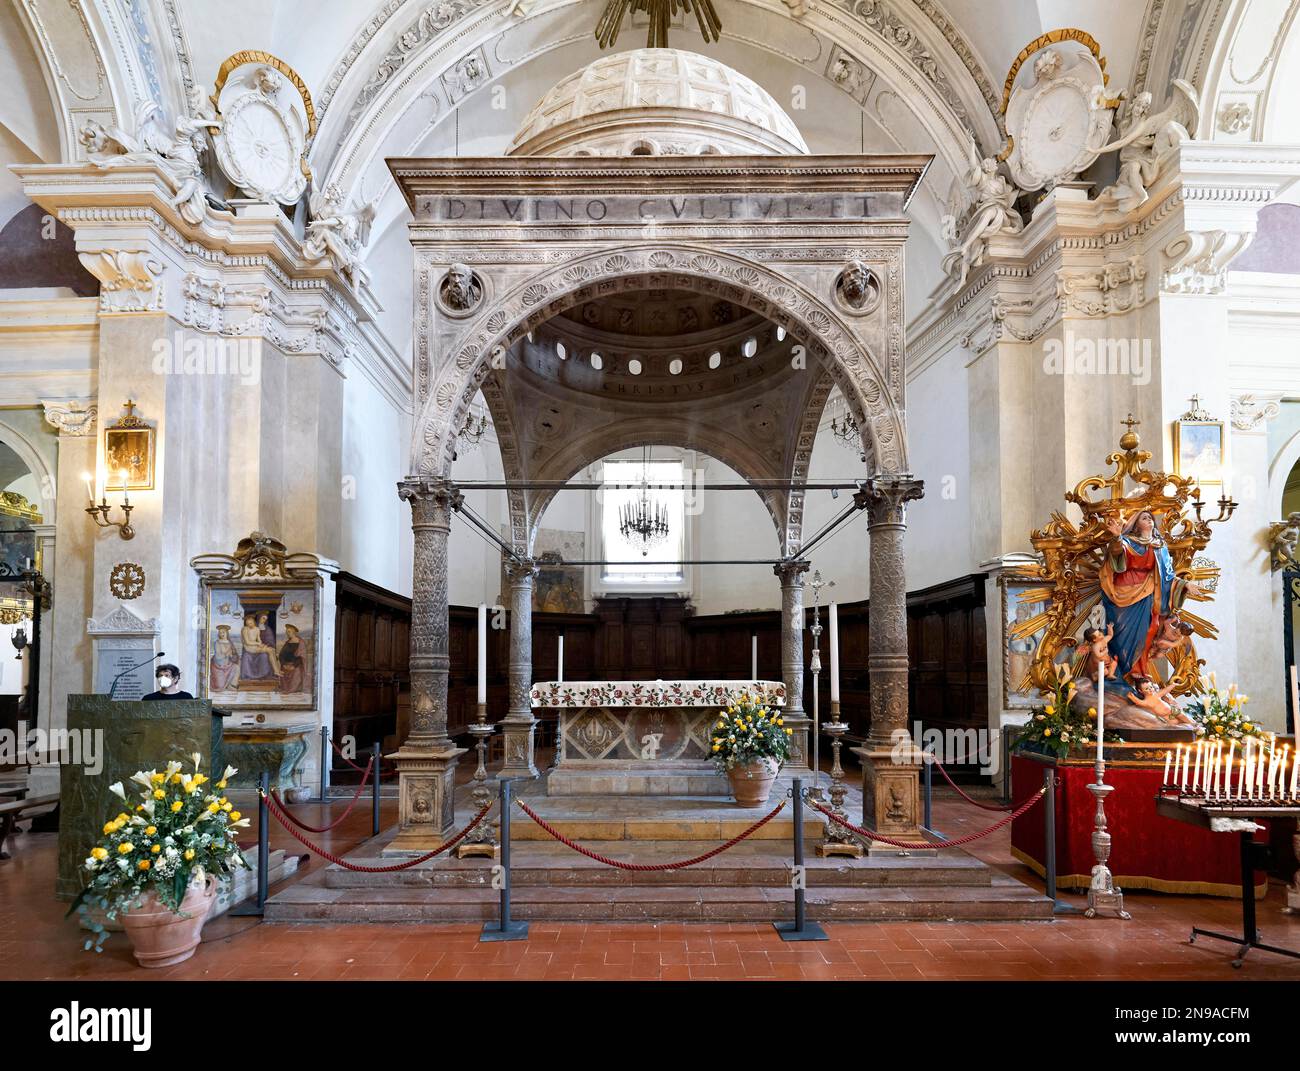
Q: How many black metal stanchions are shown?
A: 8